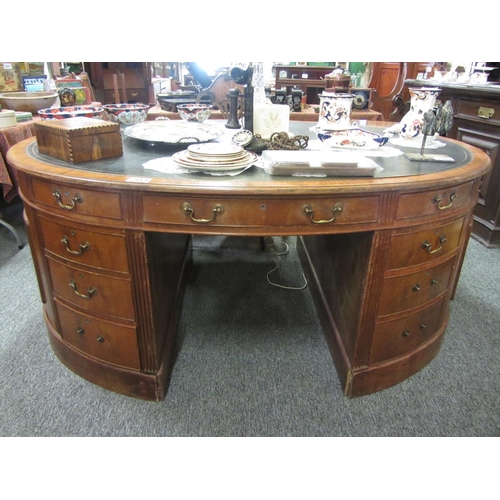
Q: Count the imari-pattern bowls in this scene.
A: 3